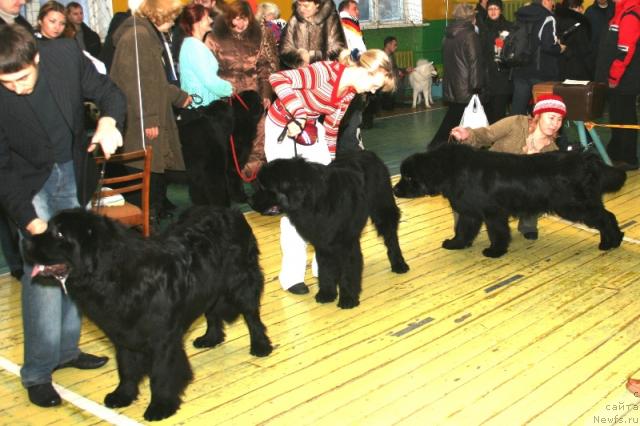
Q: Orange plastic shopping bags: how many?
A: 0